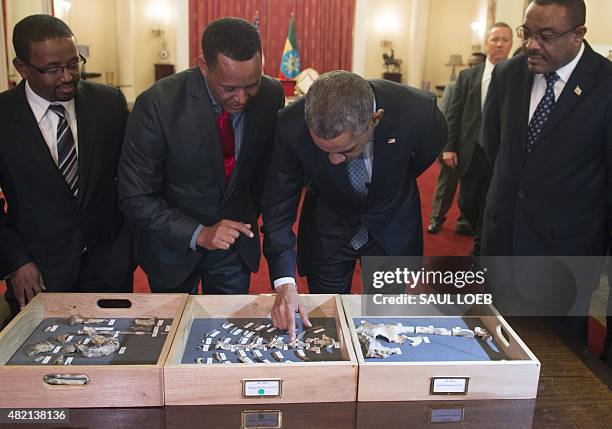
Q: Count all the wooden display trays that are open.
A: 3